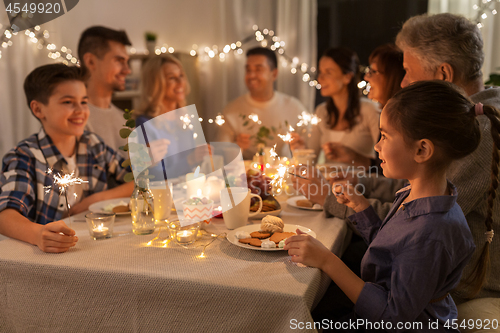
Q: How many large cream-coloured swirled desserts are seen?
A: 1